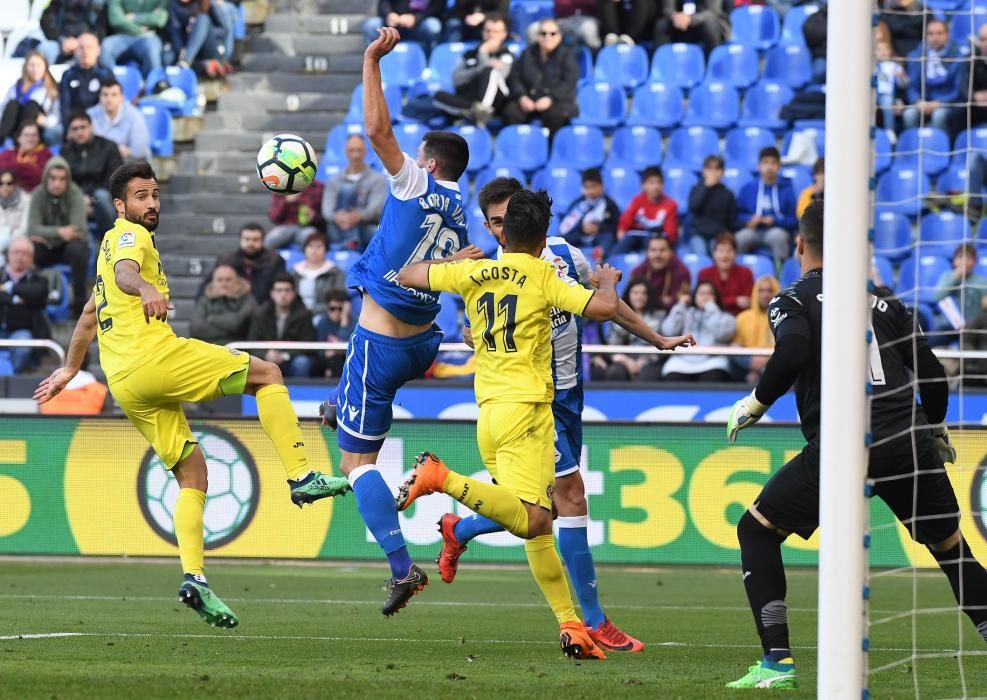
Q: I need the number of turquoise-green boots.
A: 3